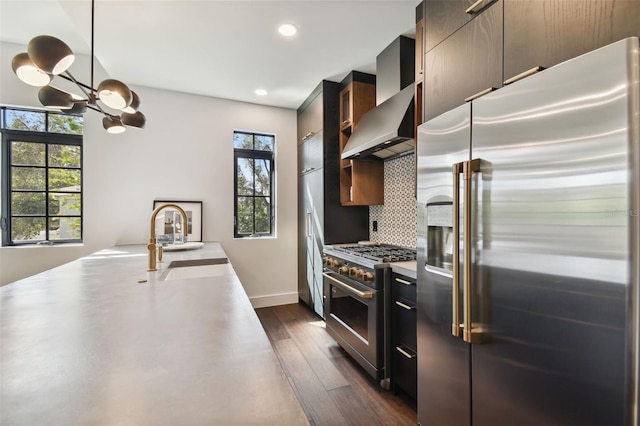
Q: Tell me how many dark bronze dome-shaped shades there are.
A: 8